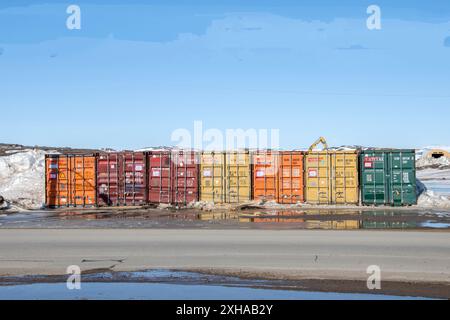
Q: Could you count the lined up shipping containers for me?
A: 7